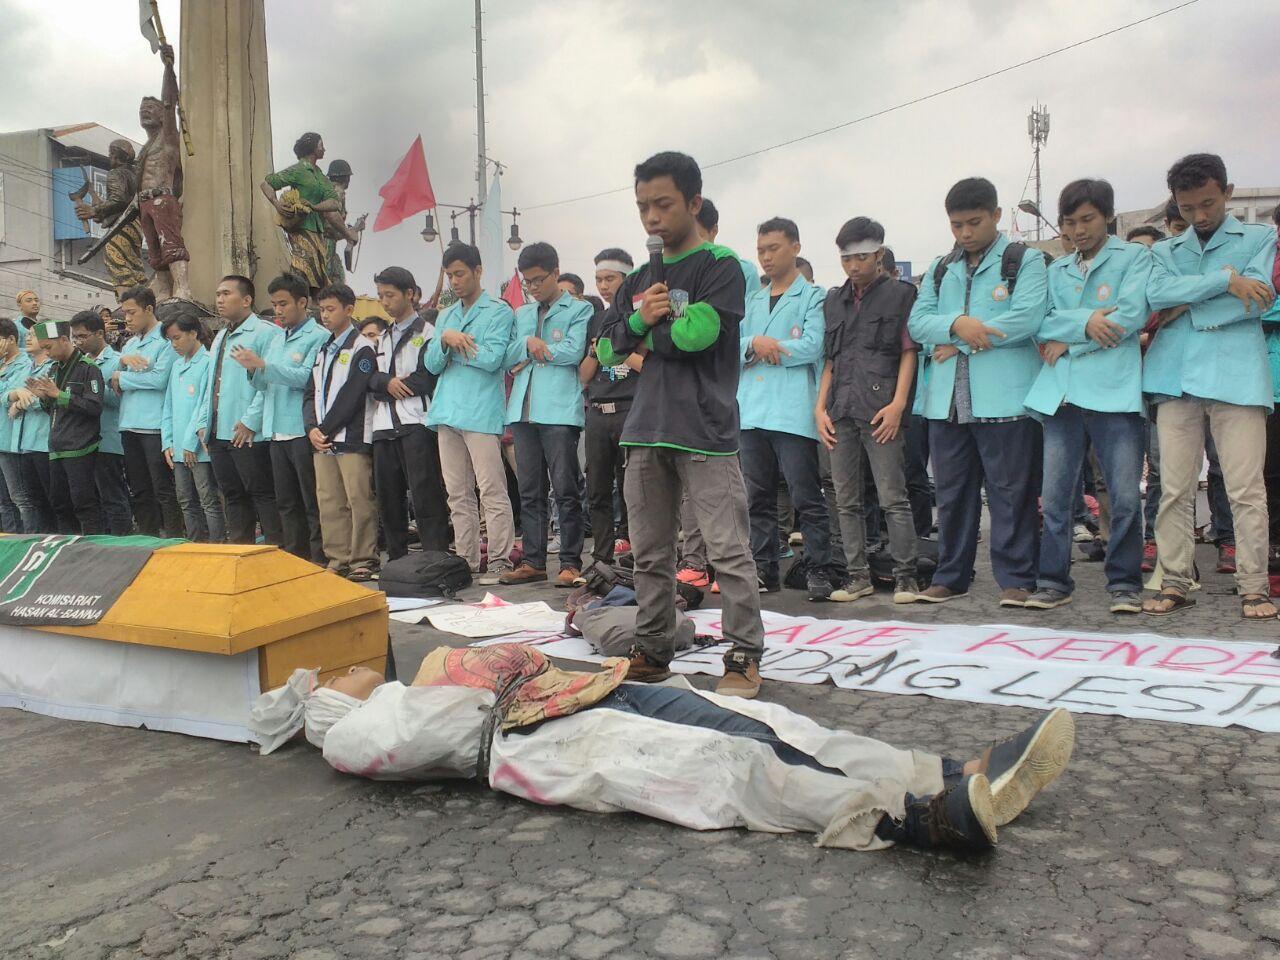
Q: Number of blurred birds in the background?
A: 0